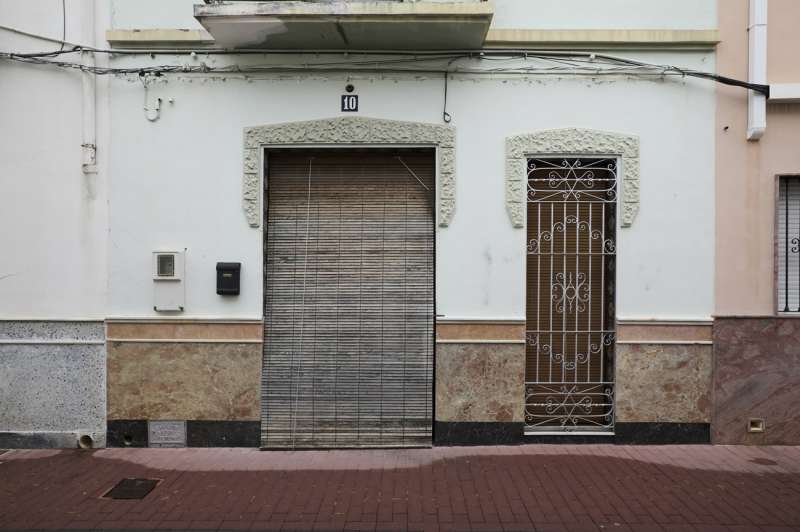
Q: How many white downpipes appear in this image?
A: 2